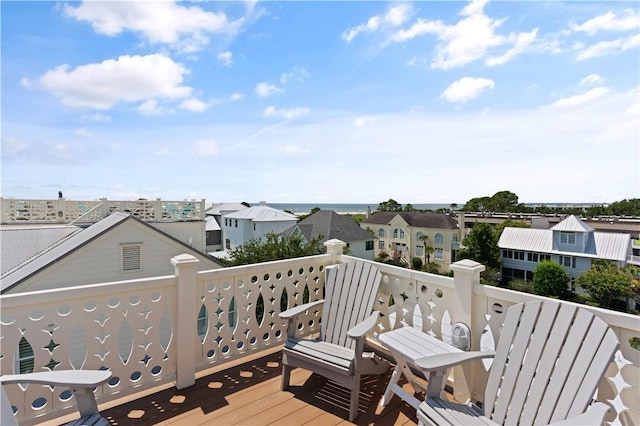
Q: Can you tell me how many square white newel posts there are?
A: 3